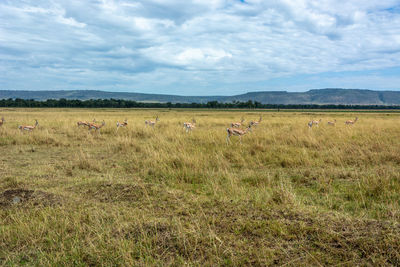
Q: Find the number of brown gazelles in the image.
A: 13